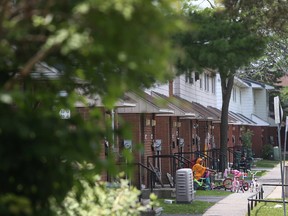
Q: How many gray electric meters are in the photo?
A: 3